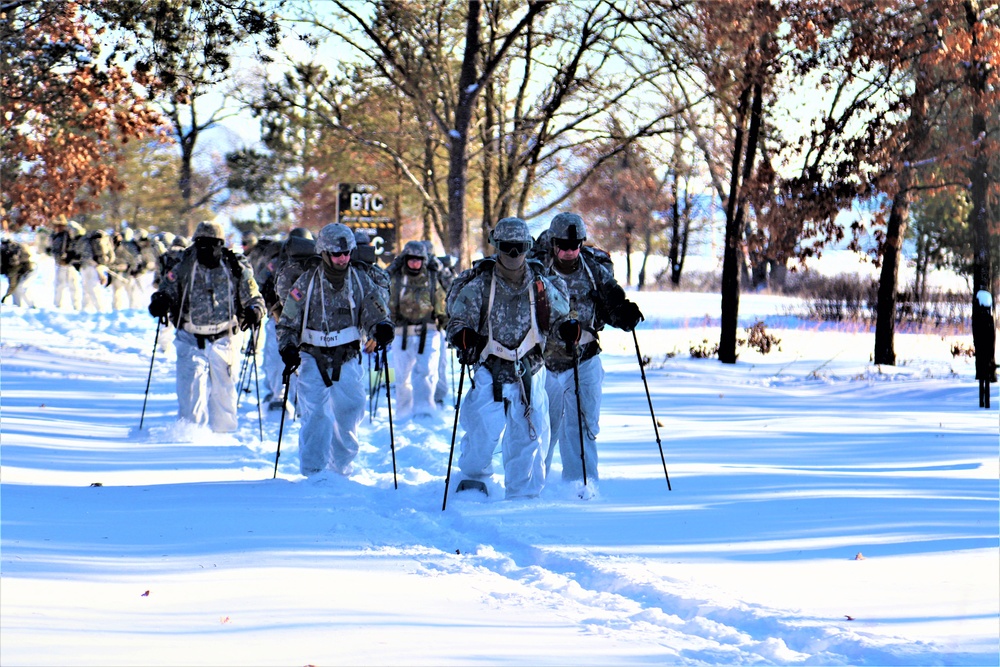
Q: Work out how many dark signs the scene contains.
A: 1